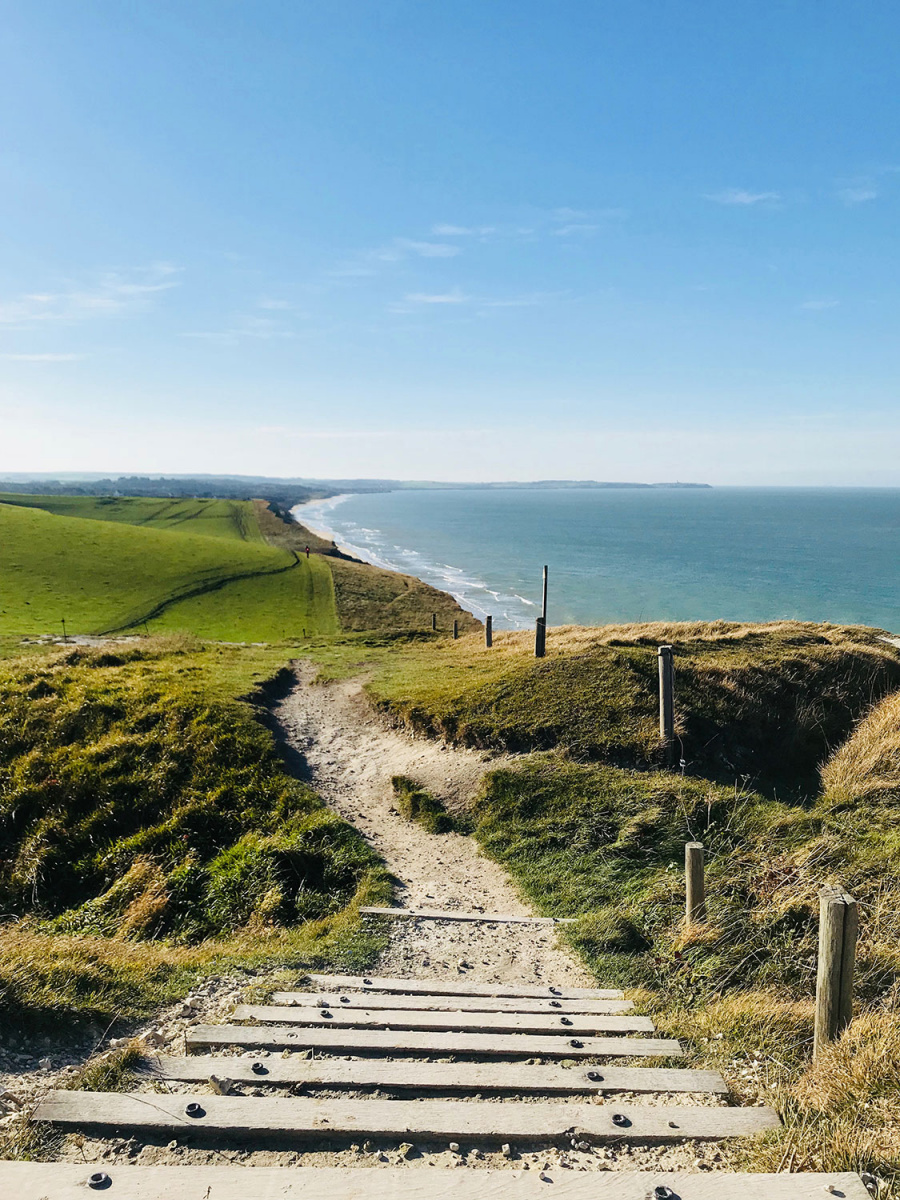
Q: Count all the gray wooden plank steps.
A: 8